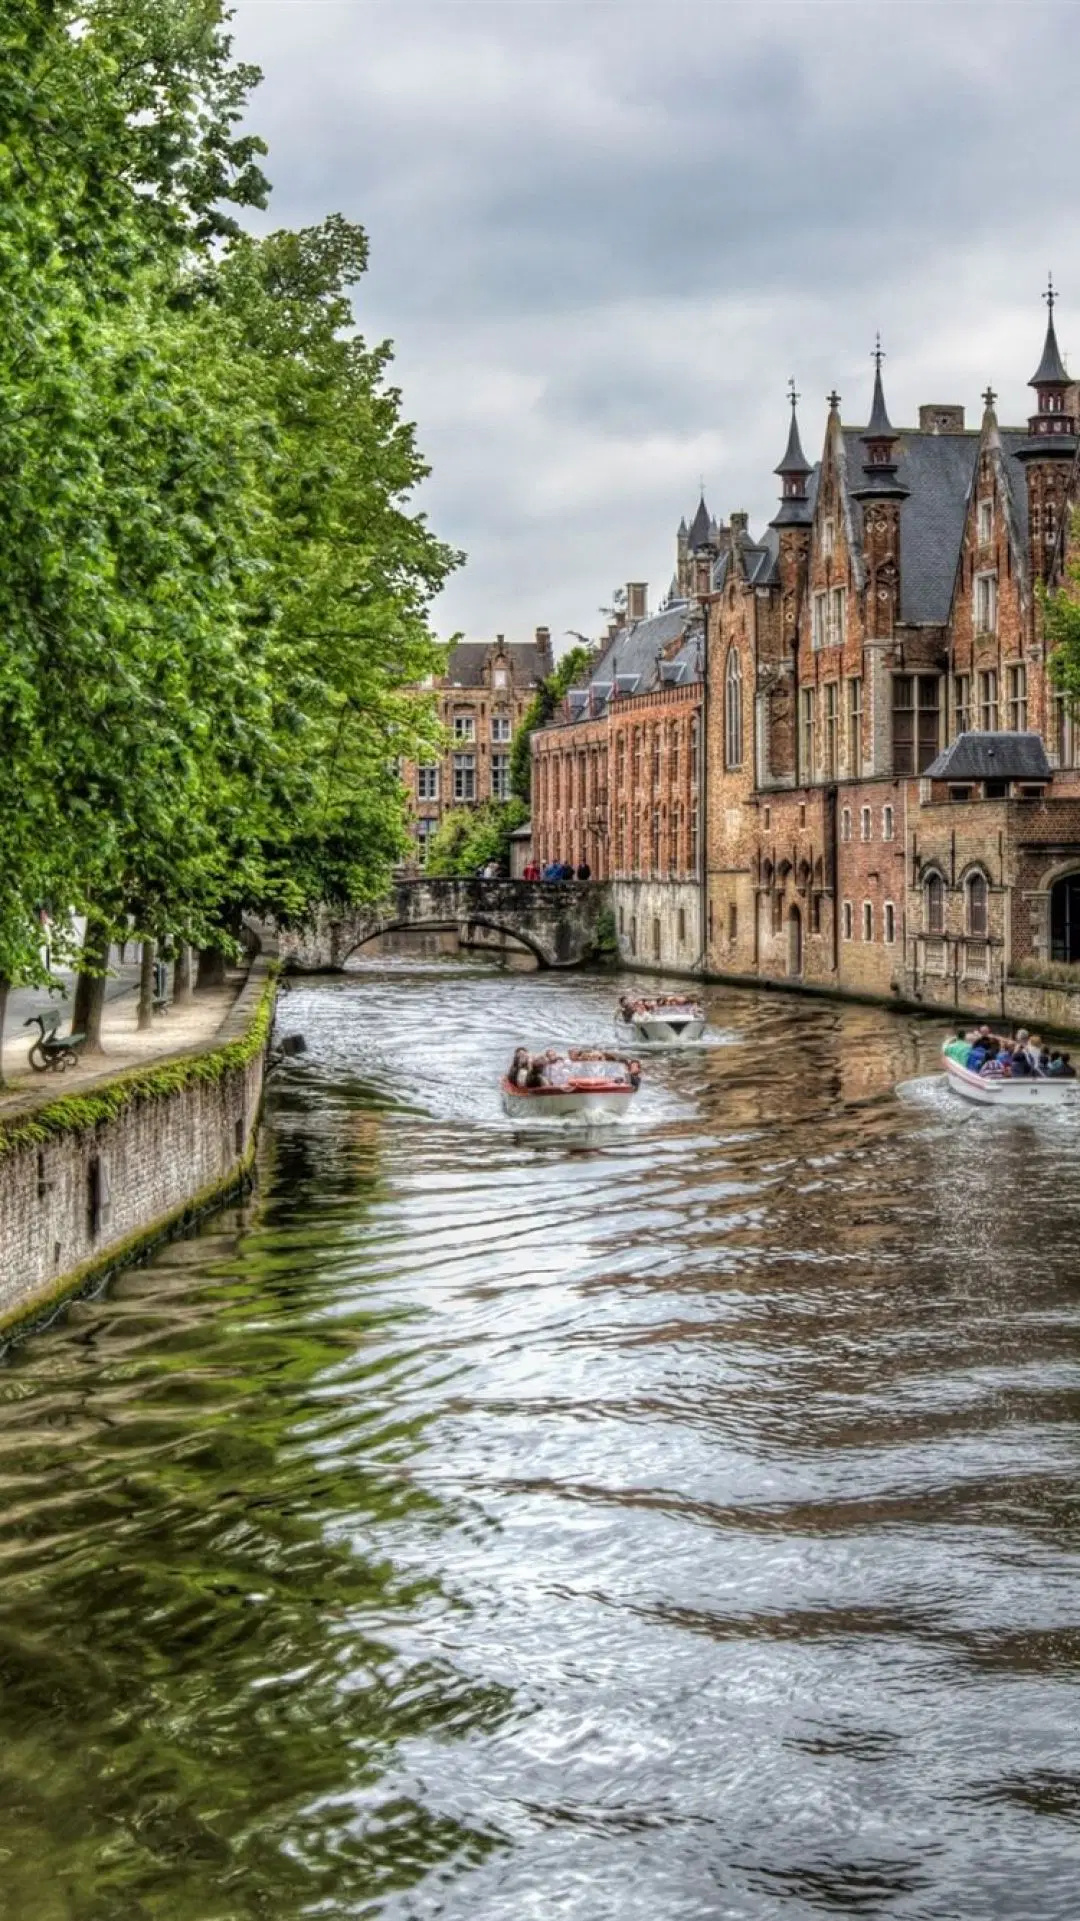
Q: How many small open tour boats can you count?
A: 3